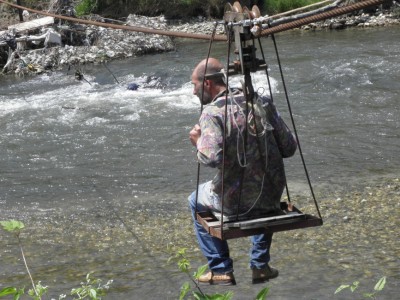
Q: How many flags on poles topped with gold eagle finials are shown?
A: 0